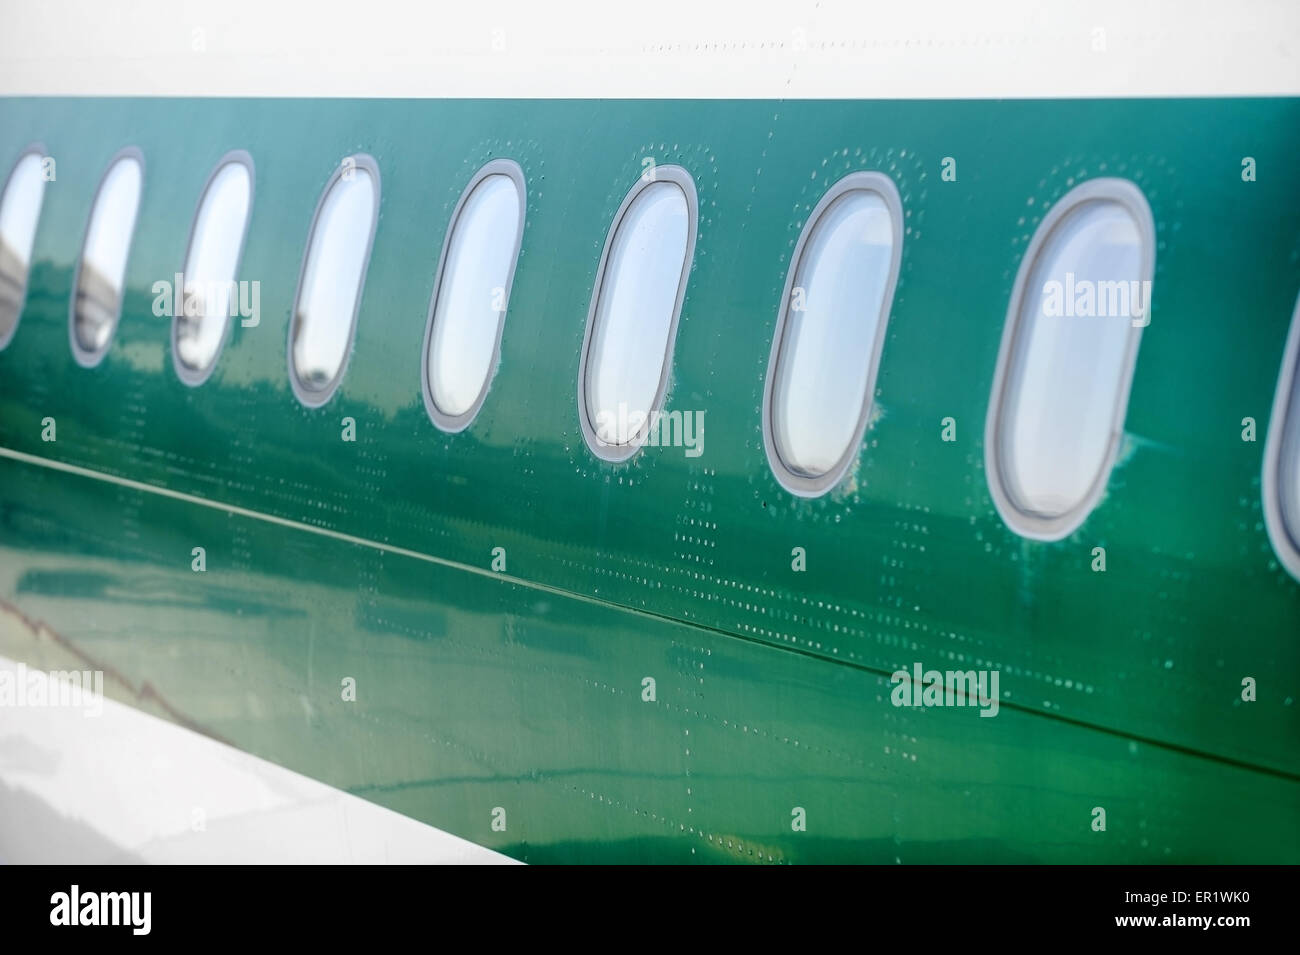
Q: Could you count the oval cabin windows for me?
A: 9